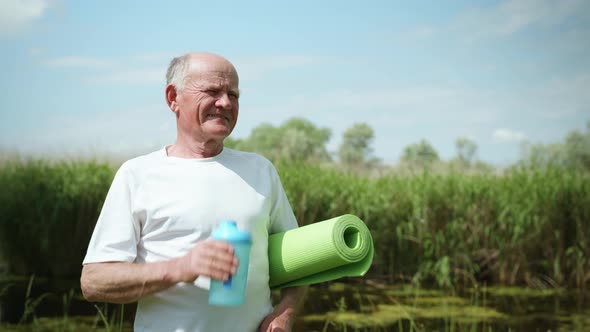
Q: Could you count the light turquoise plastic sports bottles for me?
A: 1